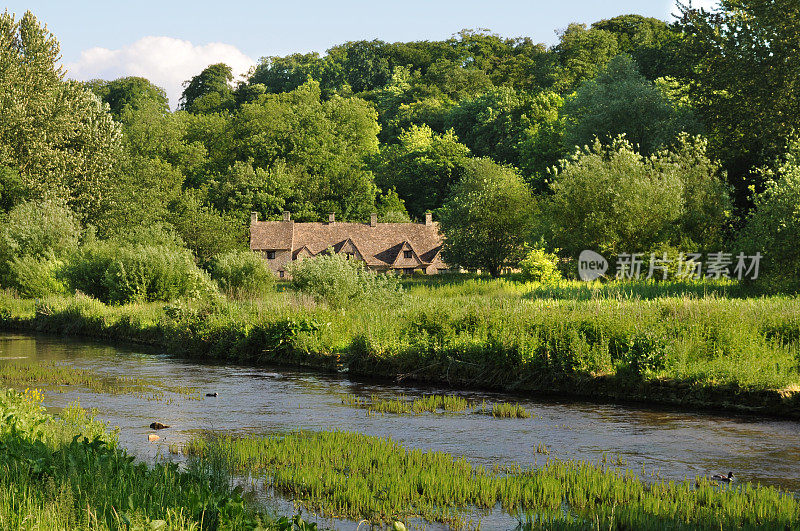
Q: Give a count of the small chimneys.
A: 5